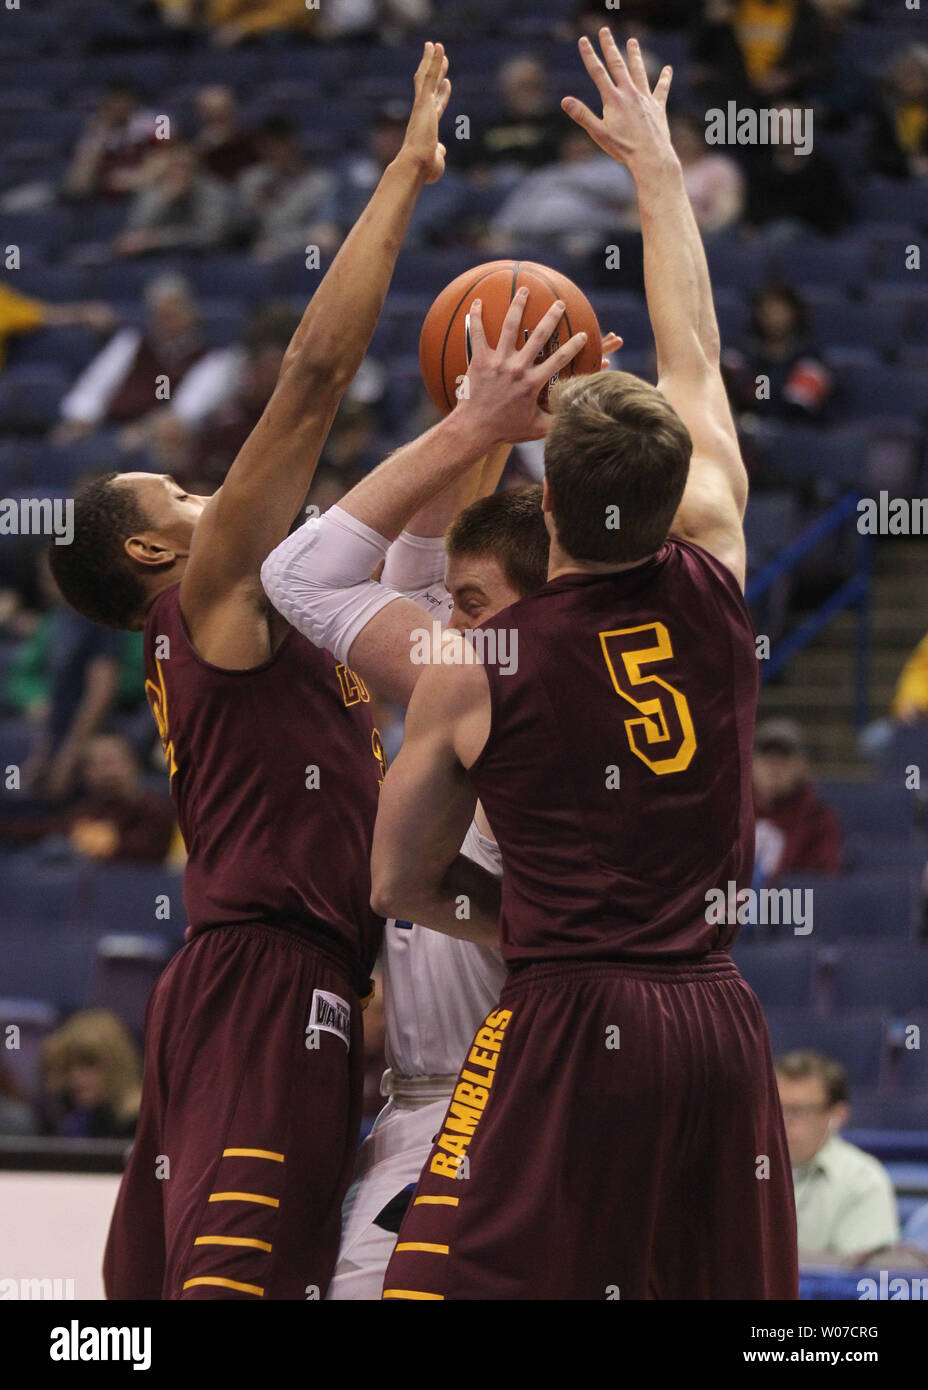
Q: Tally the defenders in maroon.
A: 2